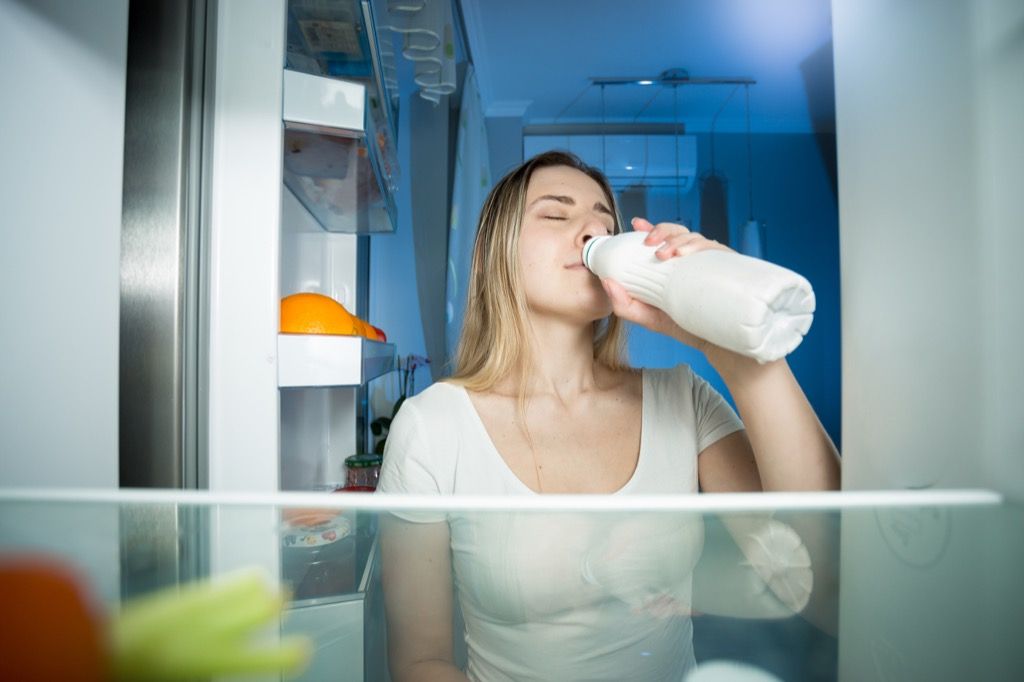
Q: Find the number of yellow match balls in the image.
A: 0